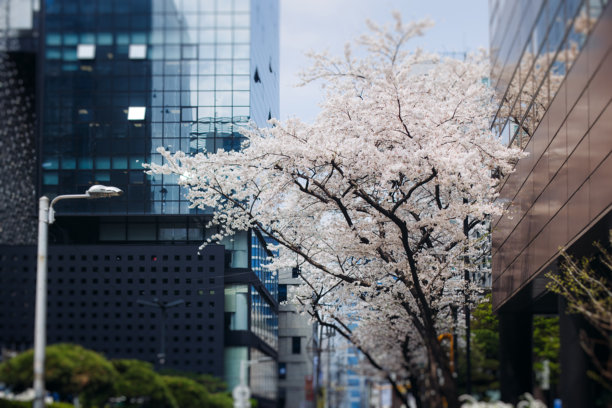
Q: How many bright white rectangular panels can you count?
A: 3